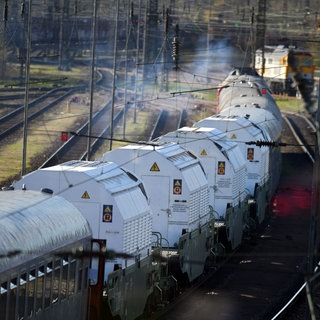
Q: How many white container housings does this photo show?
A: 4